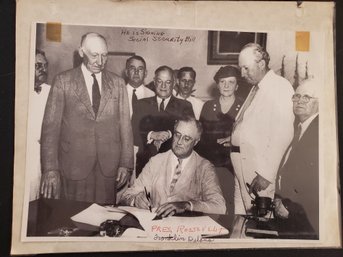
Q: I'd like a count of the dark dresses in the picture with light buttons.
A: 1